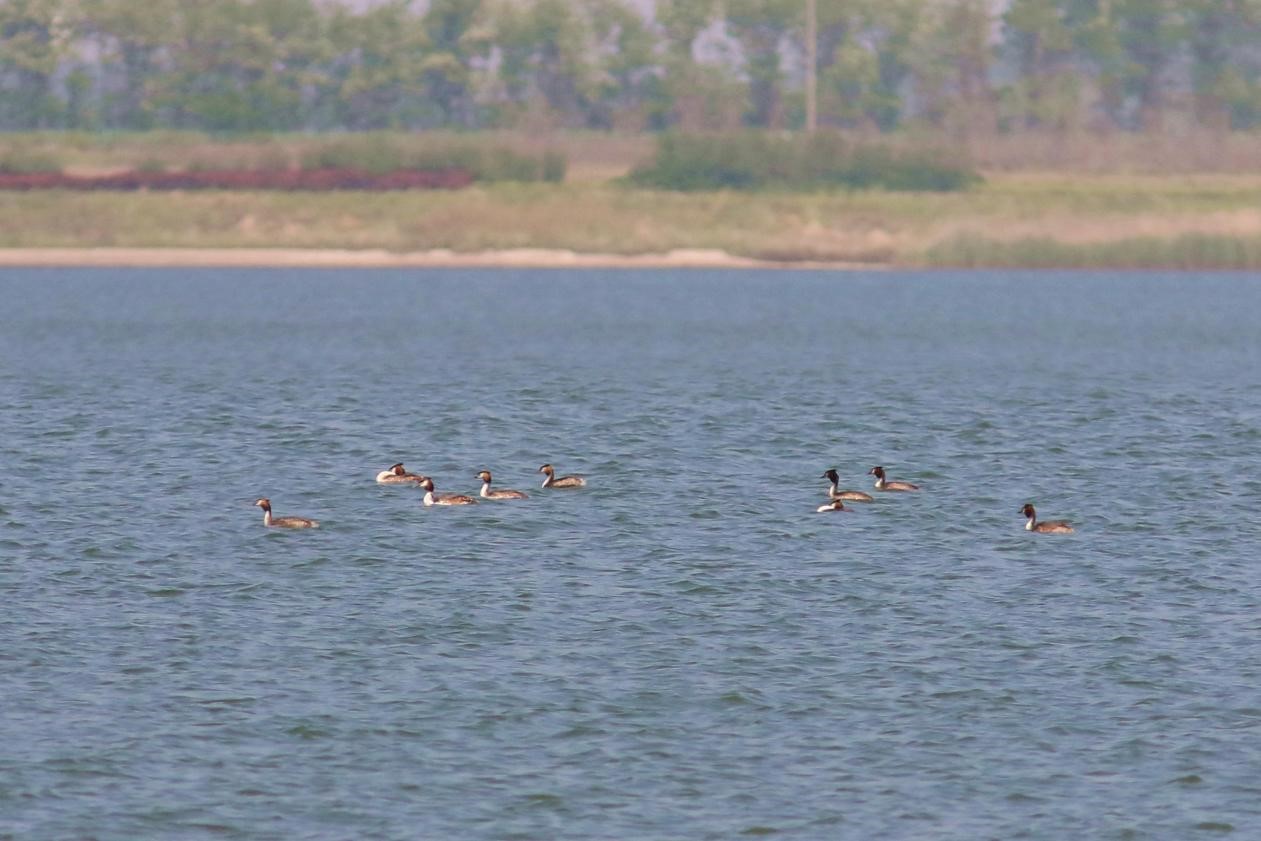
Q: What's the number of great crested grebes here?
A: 9